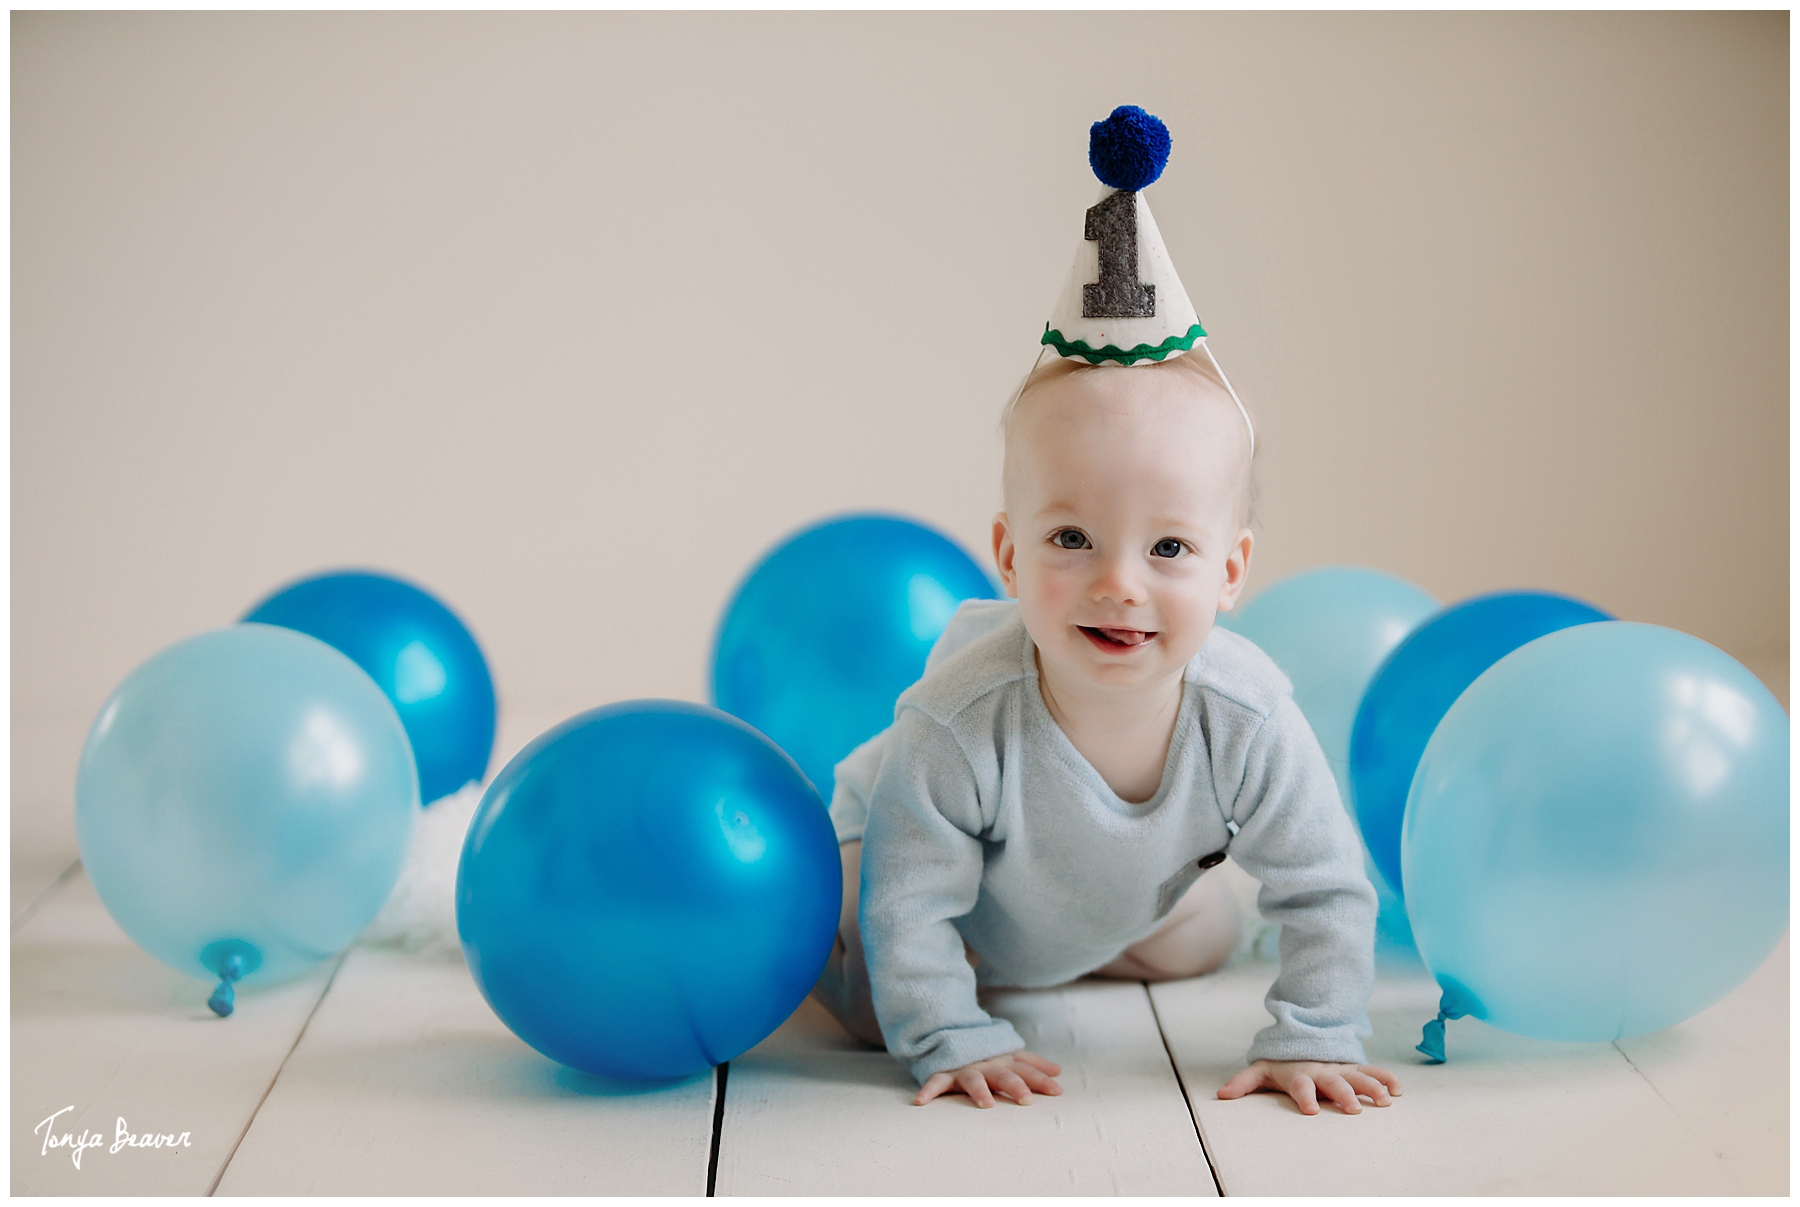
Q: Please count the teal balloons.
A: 3